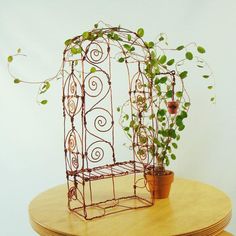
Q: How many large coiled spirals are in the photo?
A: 4